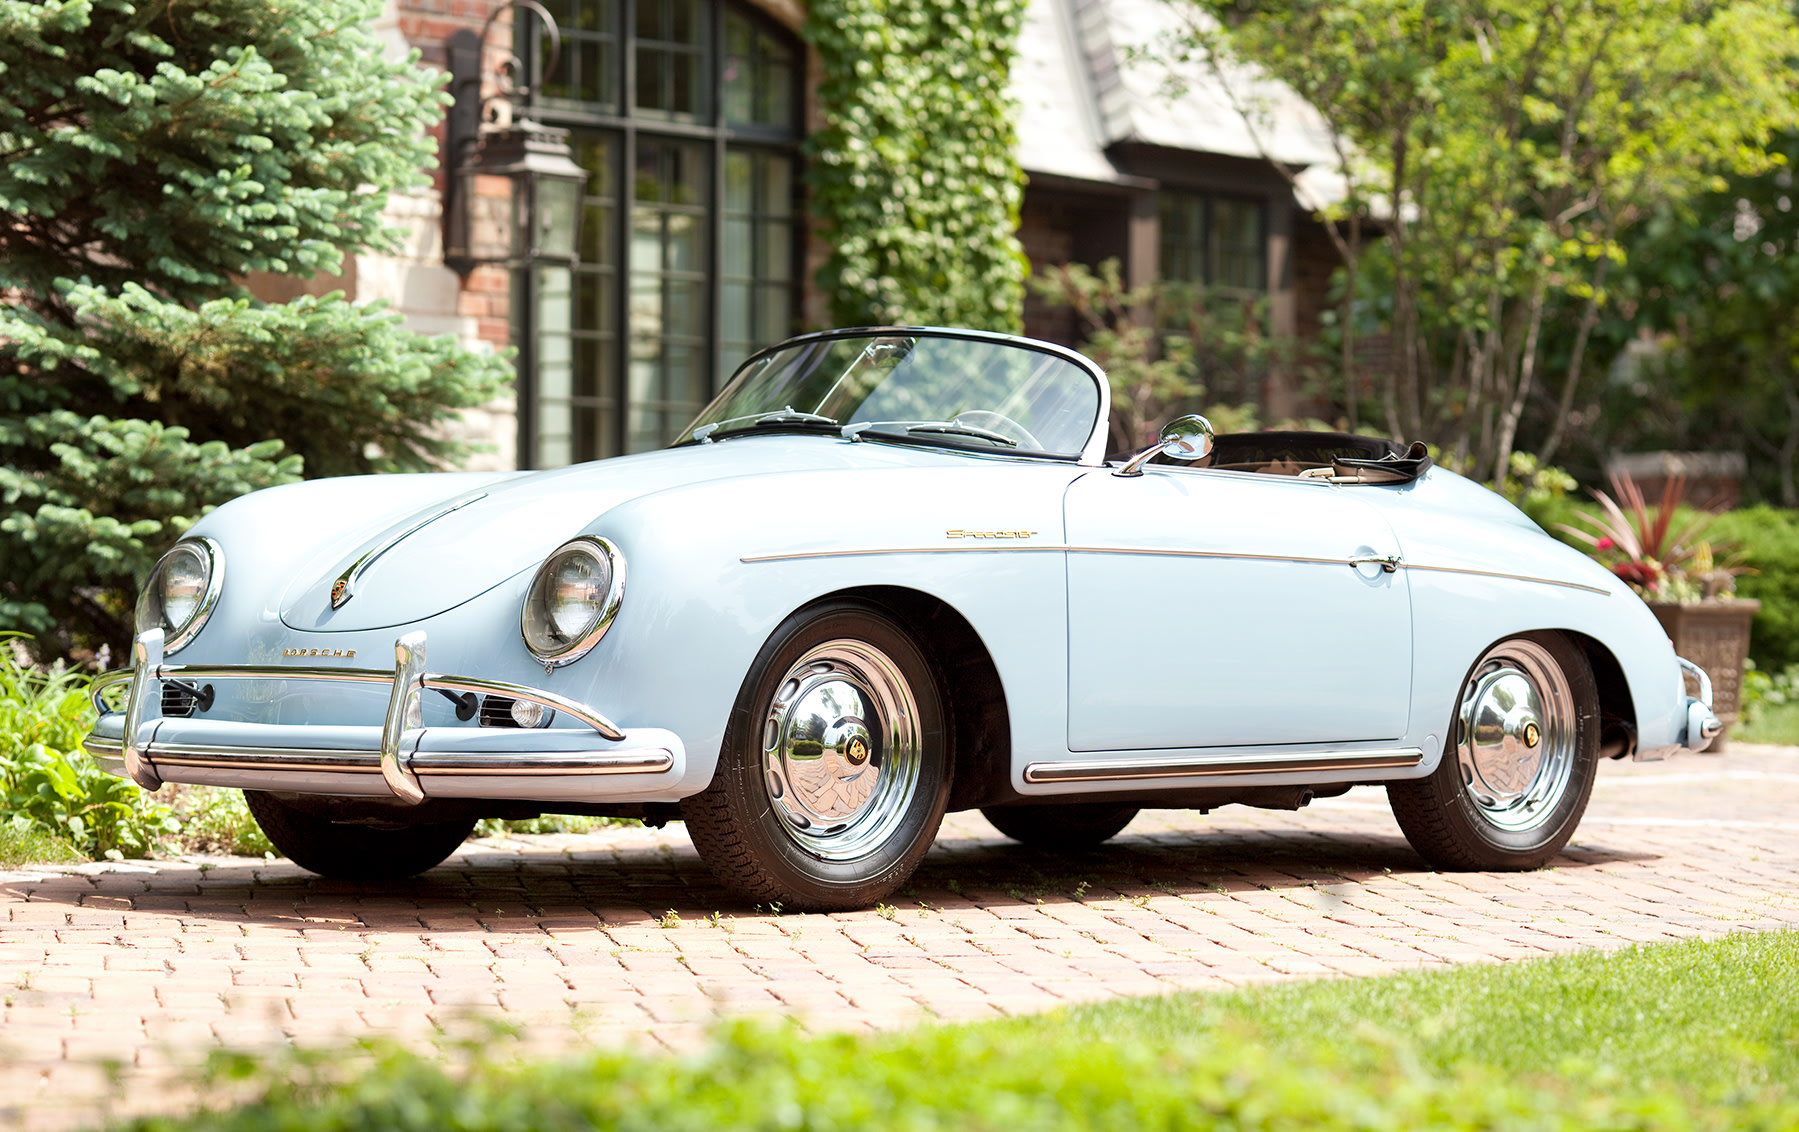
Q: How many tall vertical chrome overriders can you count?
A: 2